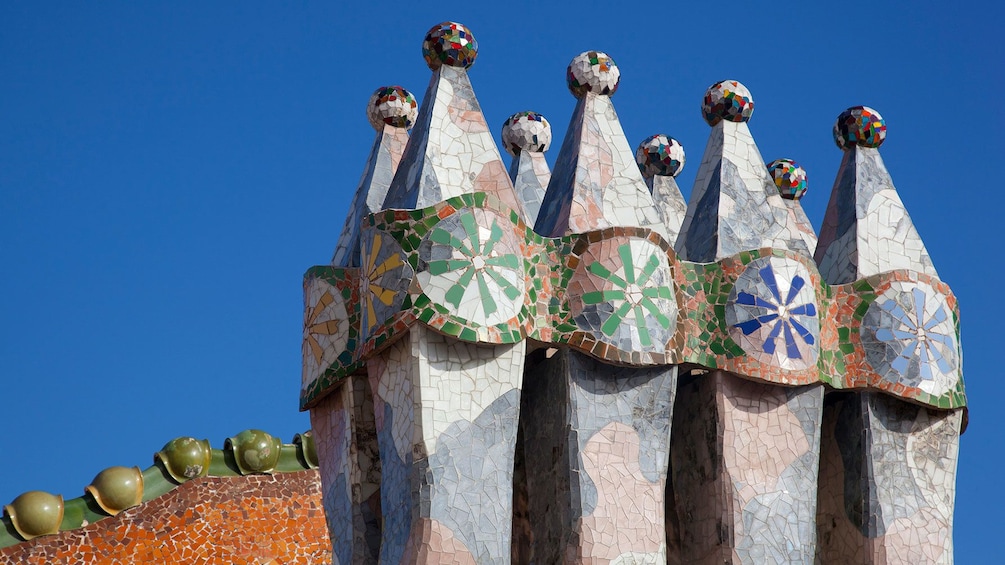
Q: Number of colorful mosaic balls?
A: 8